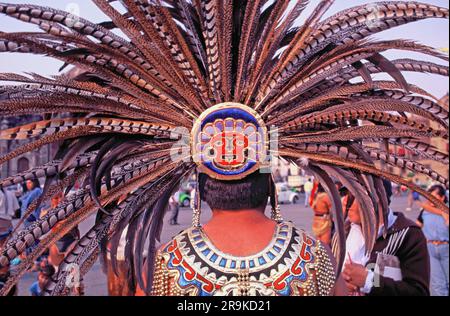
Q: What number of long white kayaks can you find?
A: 0